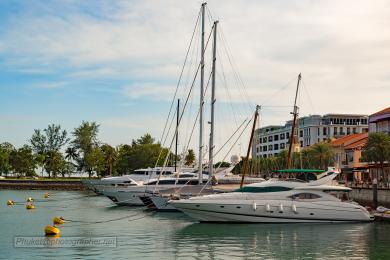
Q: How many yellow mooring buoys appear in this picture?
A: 6